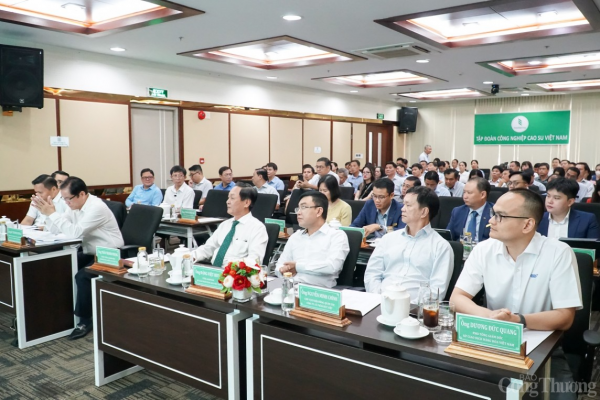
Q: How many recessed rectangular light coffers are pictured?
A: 7